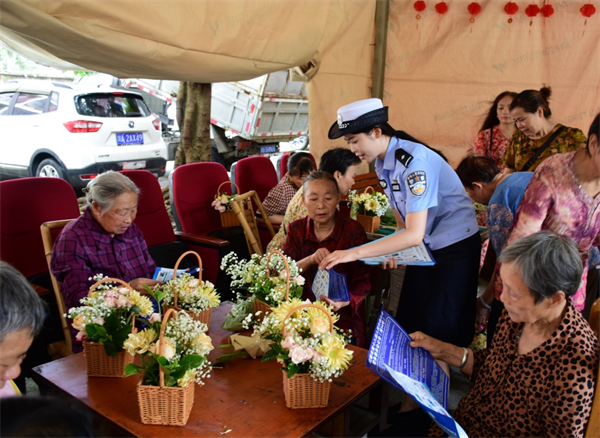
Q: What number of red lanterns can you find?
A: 7